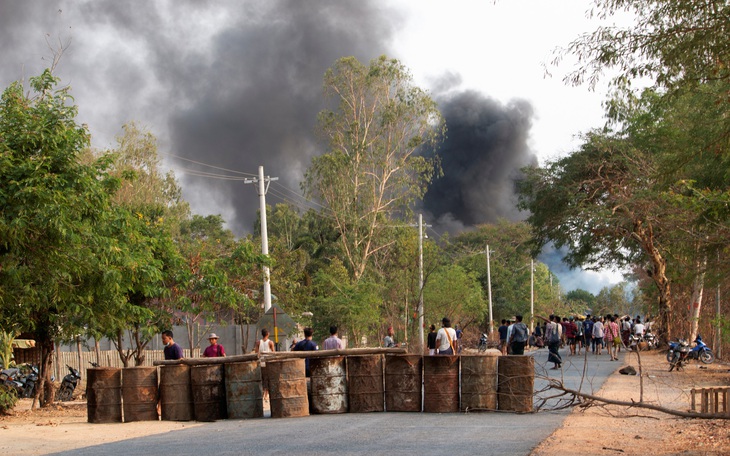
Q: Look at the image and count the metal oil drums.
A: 12